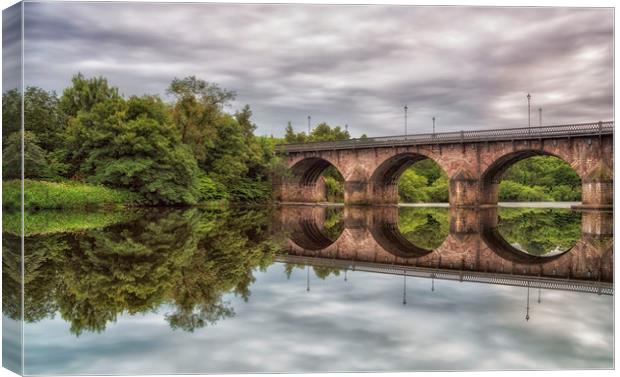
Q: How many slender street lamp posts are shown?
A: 6